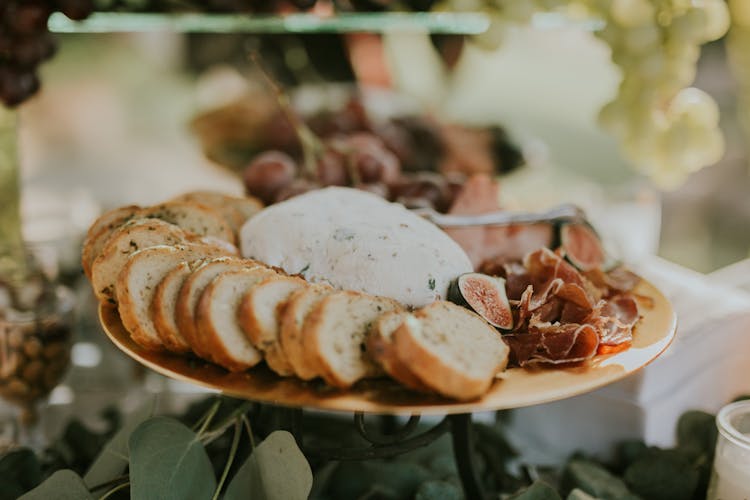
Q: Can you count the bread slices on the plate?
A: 13